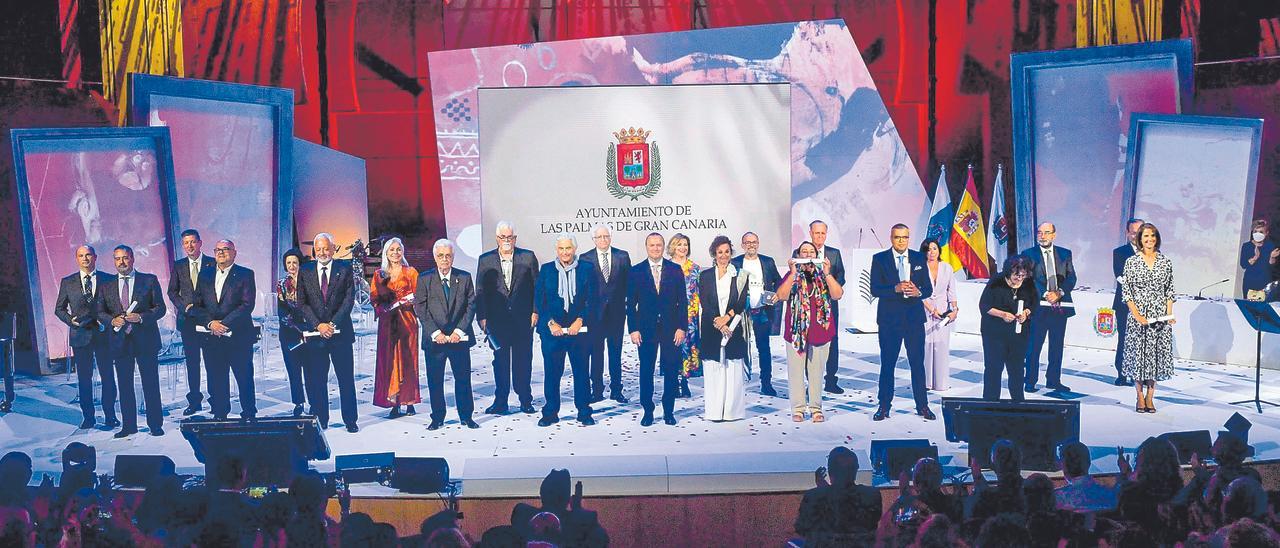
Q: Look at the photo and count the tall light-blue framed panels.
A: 4